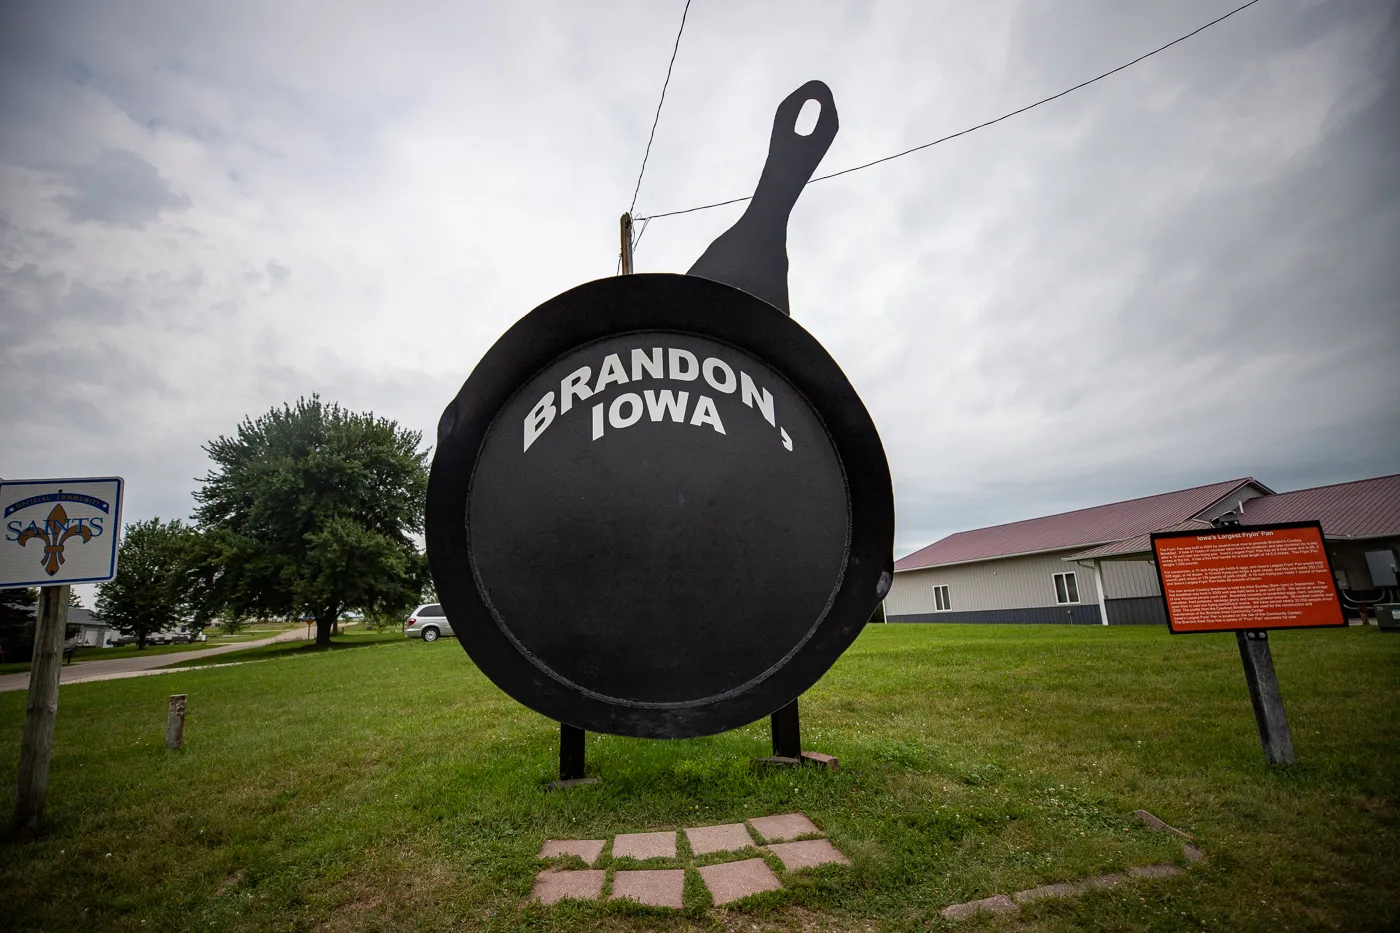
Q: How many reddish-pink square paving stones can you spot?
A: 8